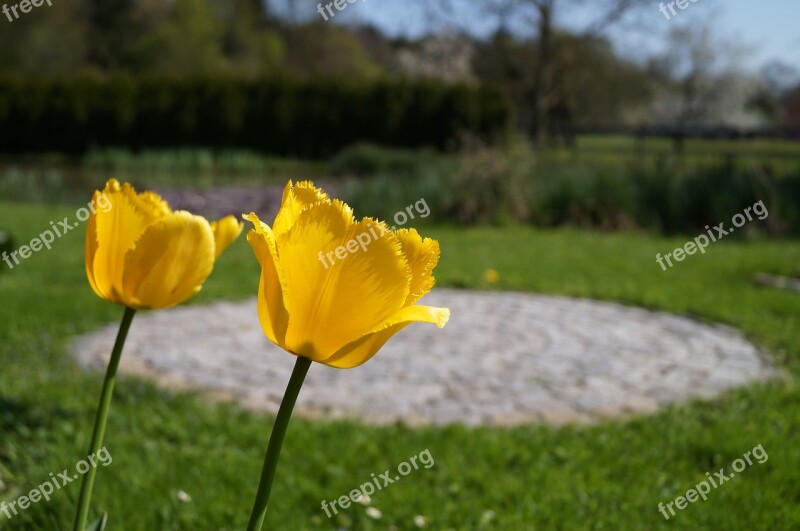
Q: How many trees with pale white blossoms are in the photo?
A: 2